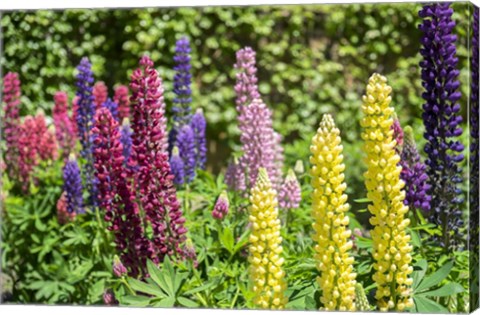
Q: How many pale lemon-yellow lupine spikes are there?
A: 3